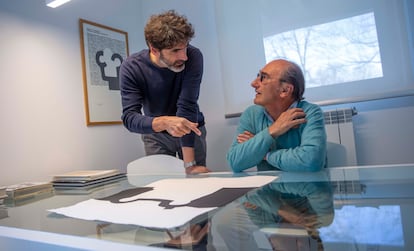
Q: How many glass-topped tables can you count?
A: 1